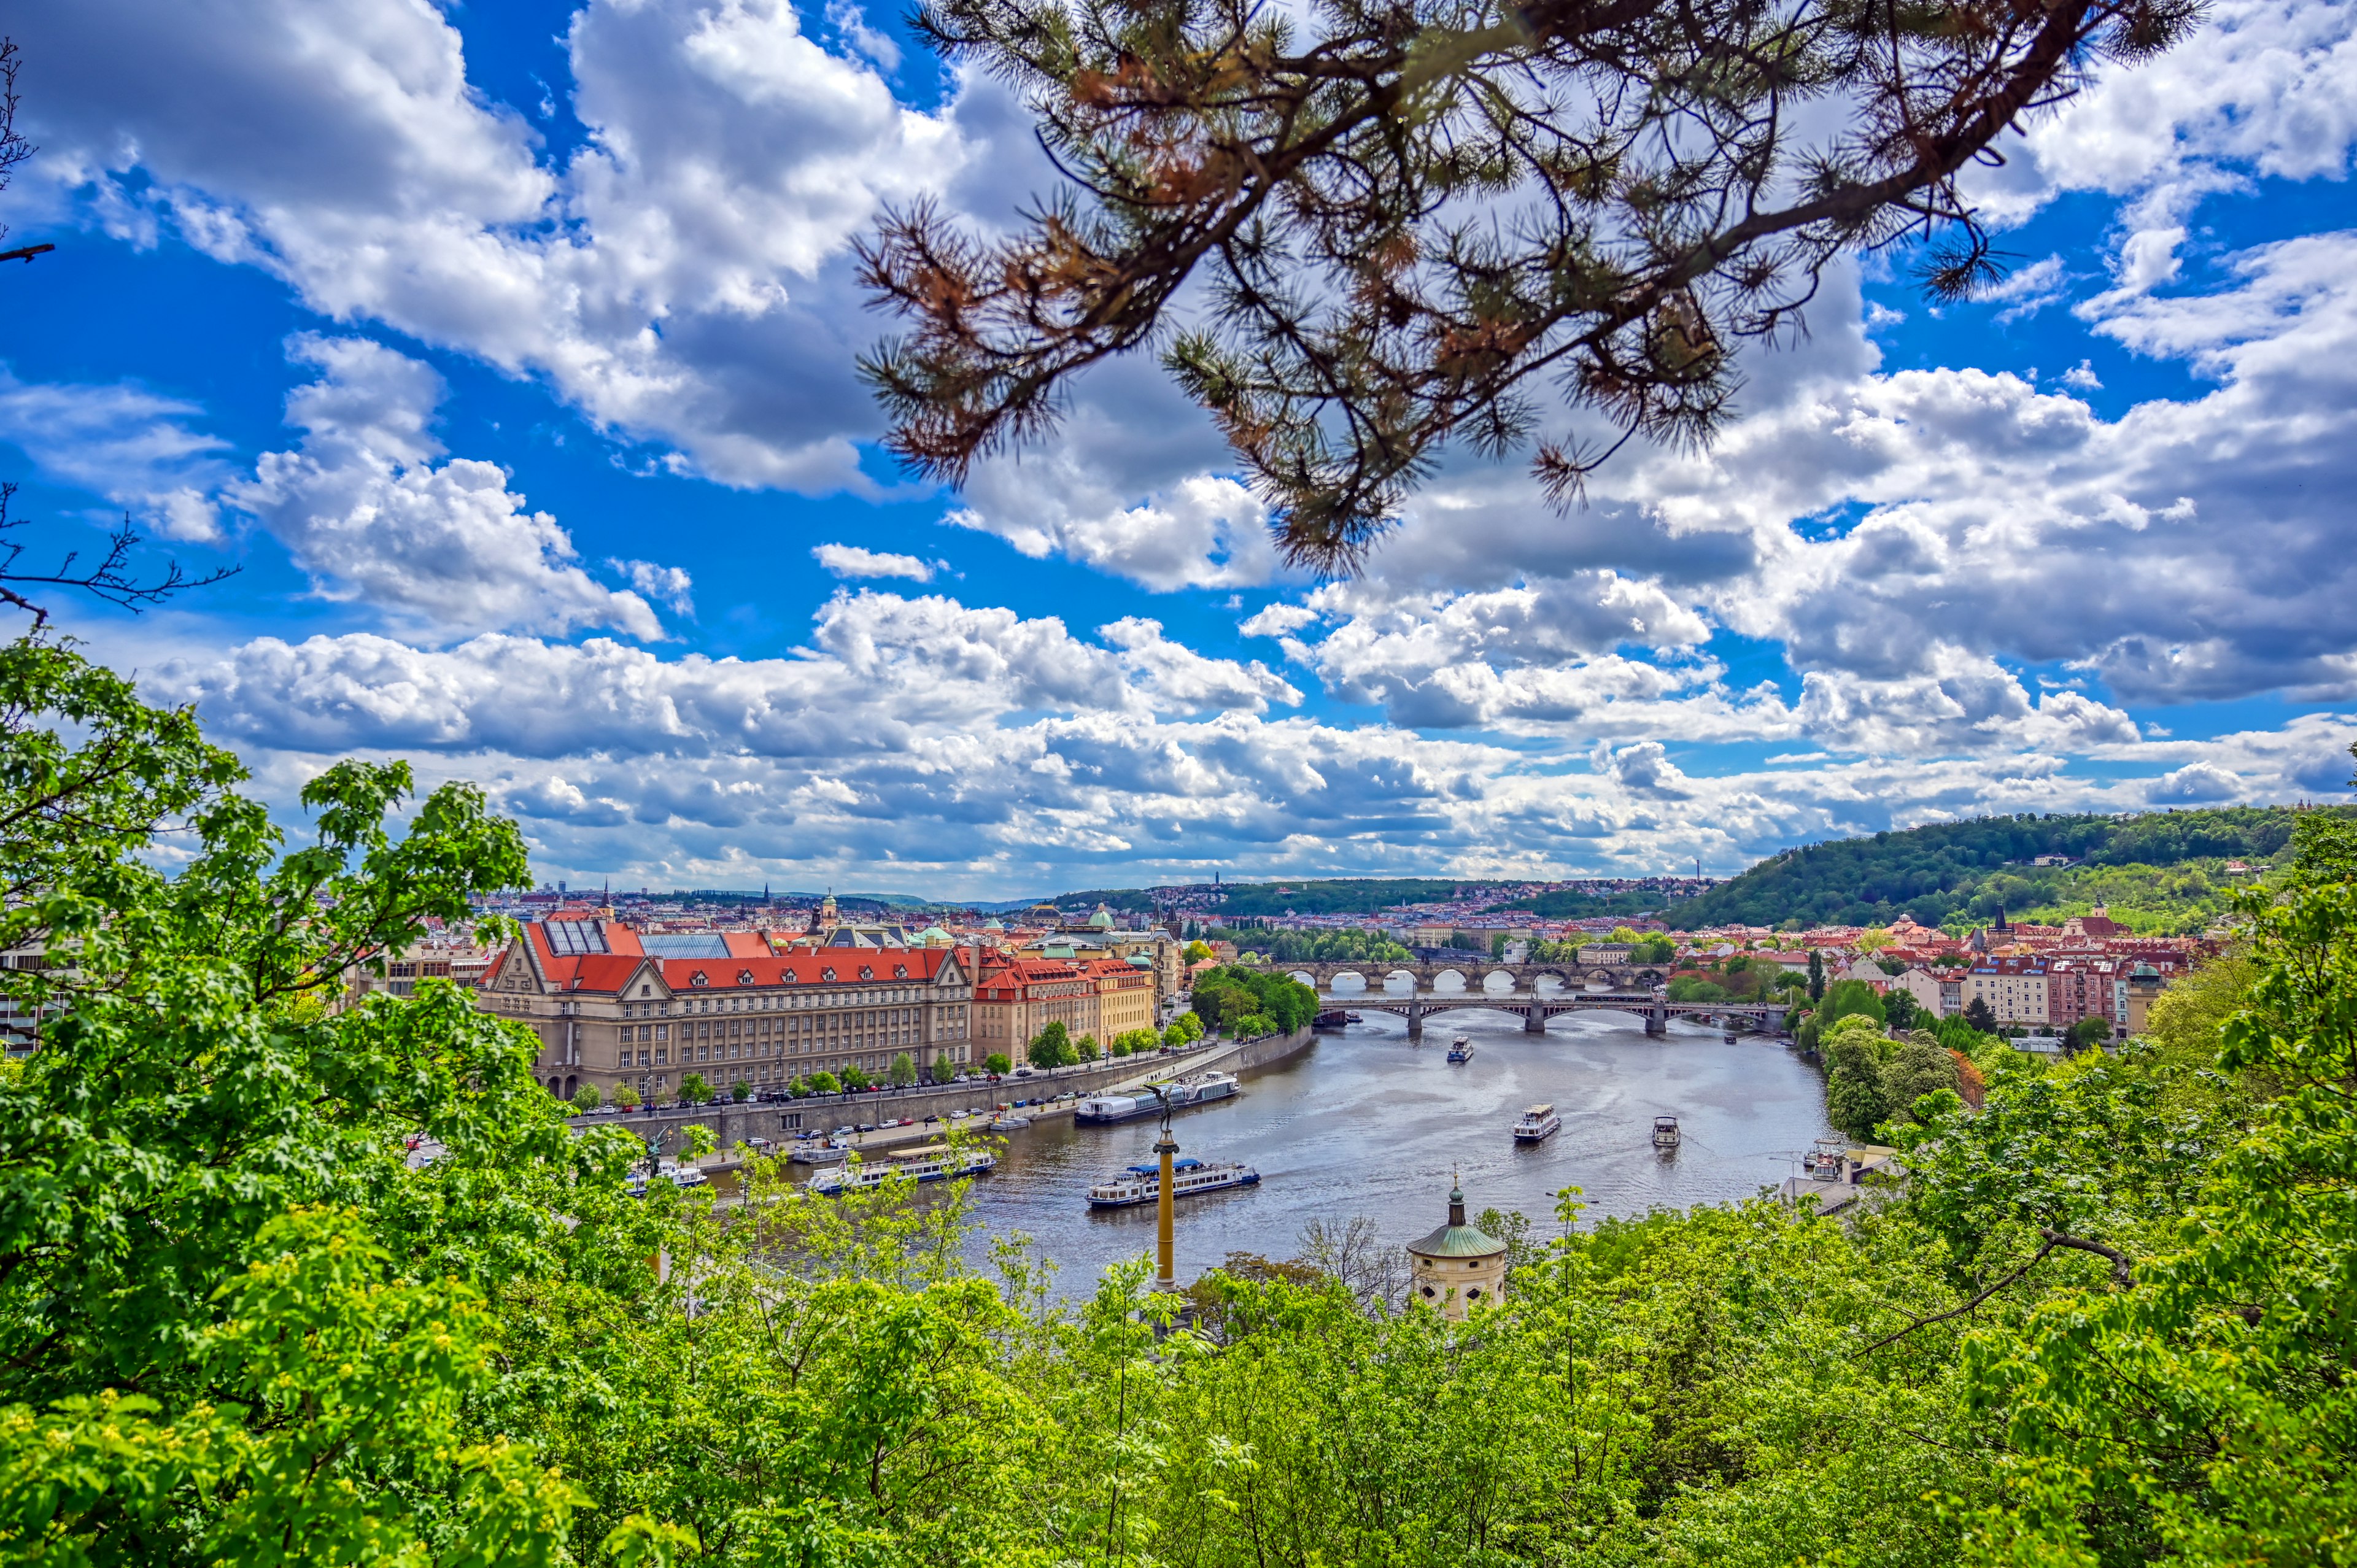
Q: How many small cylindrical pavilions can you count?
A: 1